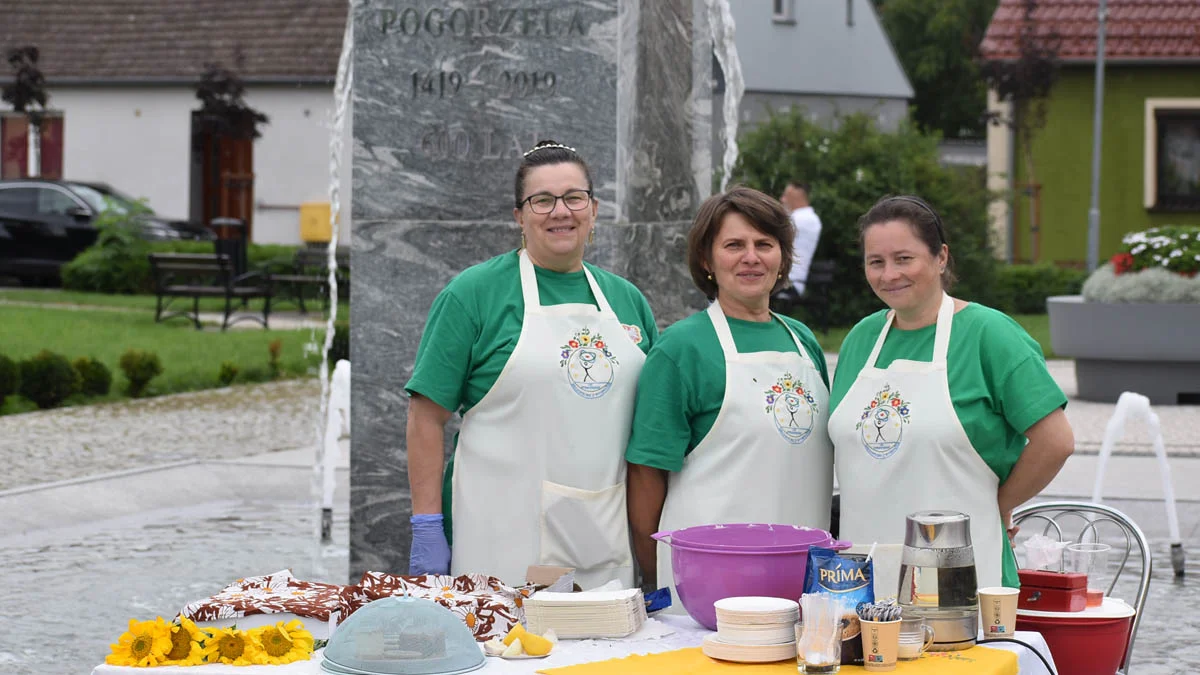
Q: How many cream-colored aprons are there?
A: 3